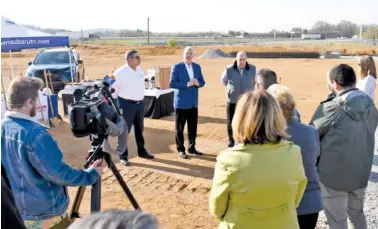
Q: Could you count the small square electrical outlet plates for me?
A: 0